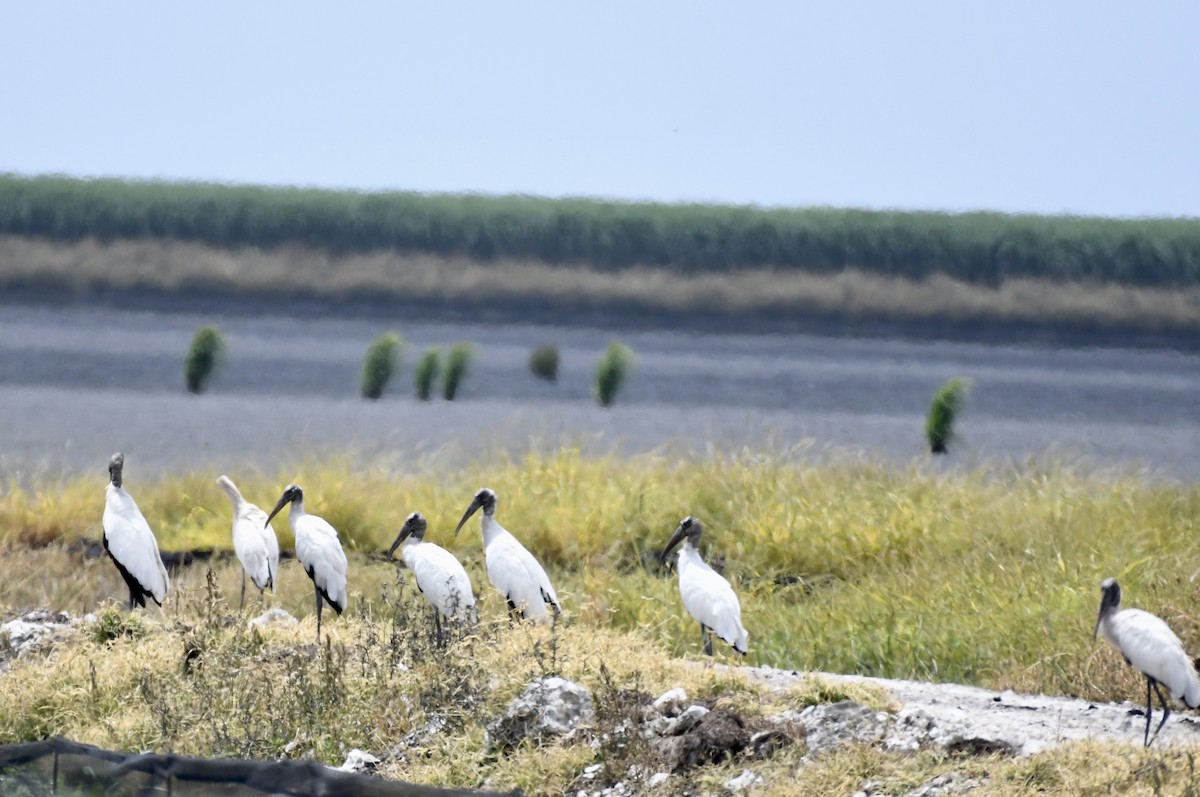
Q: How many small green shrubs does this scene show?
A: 7